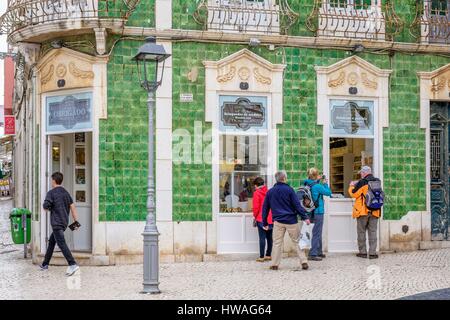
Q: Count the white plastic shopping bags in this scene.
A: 1